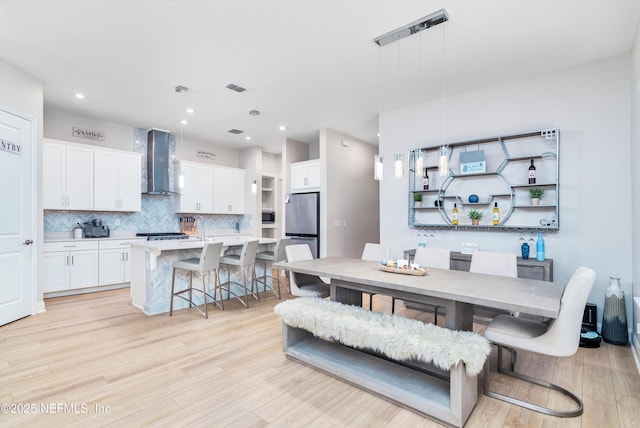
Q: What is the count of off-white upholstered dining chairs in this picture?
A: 5